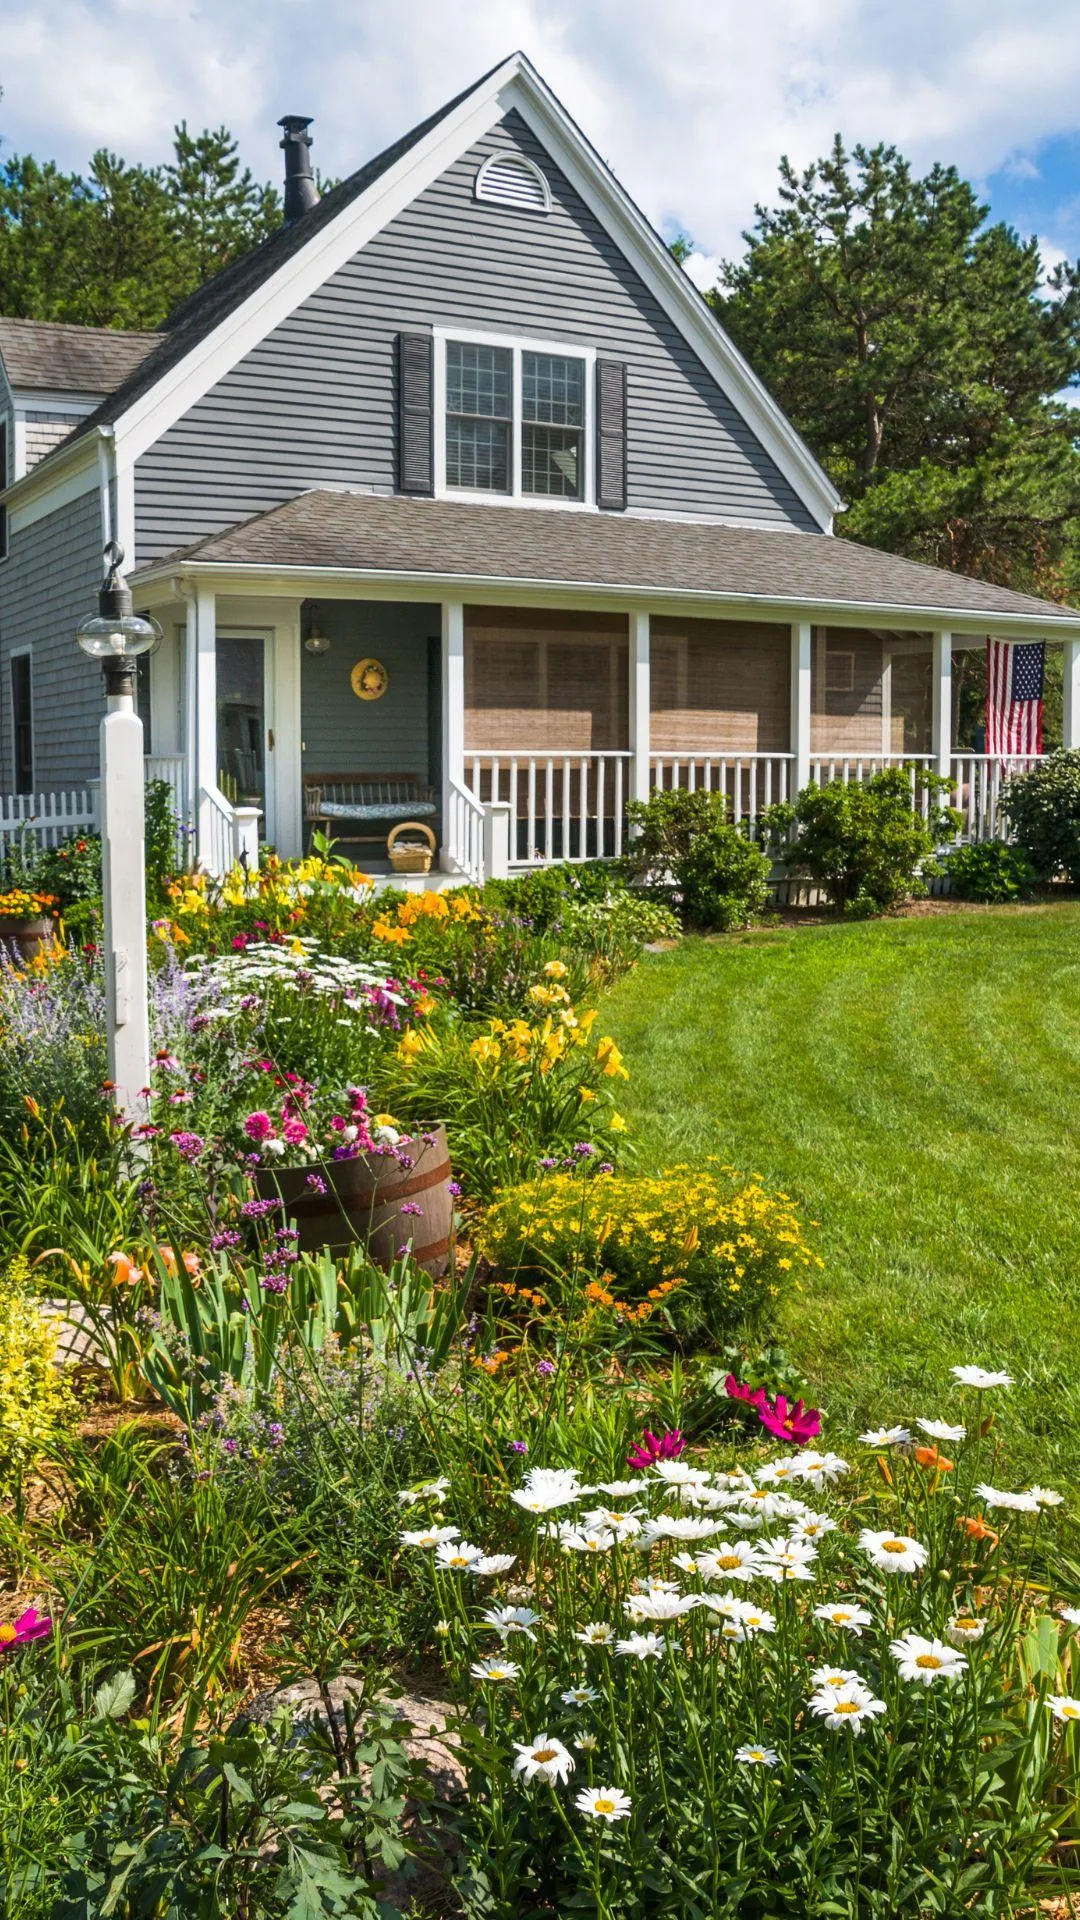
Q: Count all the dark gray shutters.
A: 2